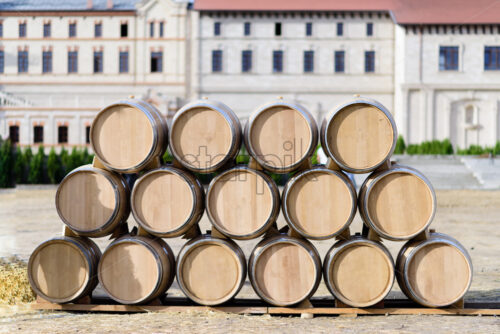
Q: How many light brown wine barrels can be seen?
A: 15